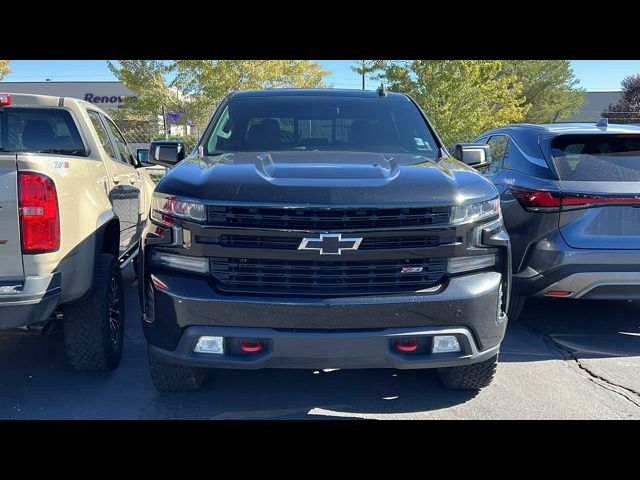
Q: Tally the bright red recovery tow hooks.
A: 2